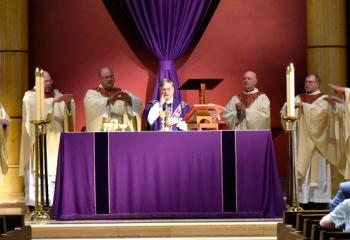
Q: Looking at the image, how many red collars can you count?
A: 4